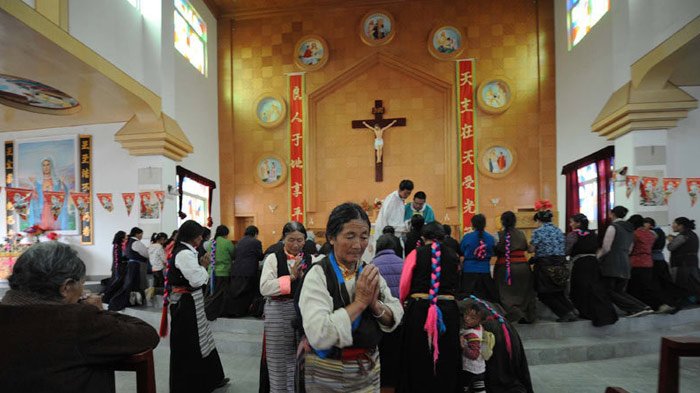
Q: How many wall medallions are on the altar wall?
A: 7